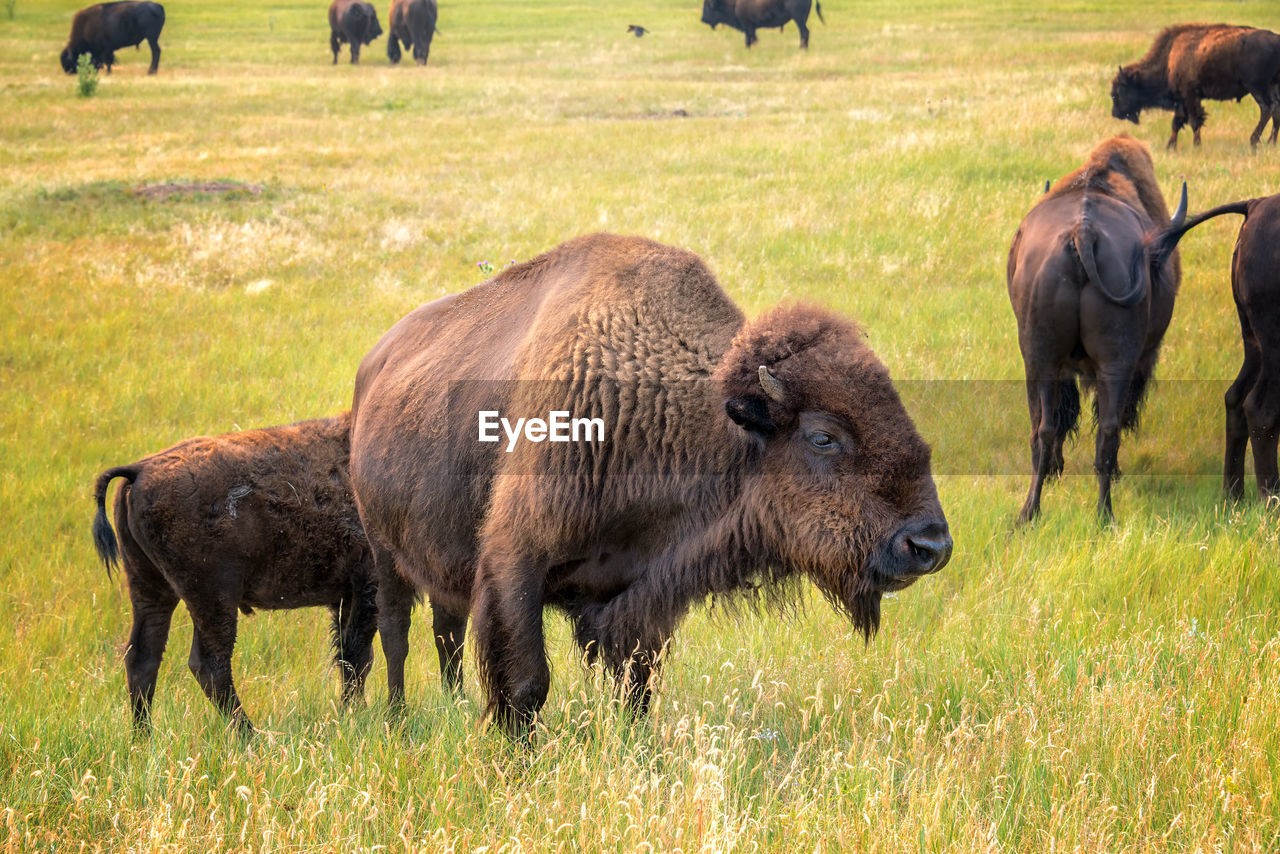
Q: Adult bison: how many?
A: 8